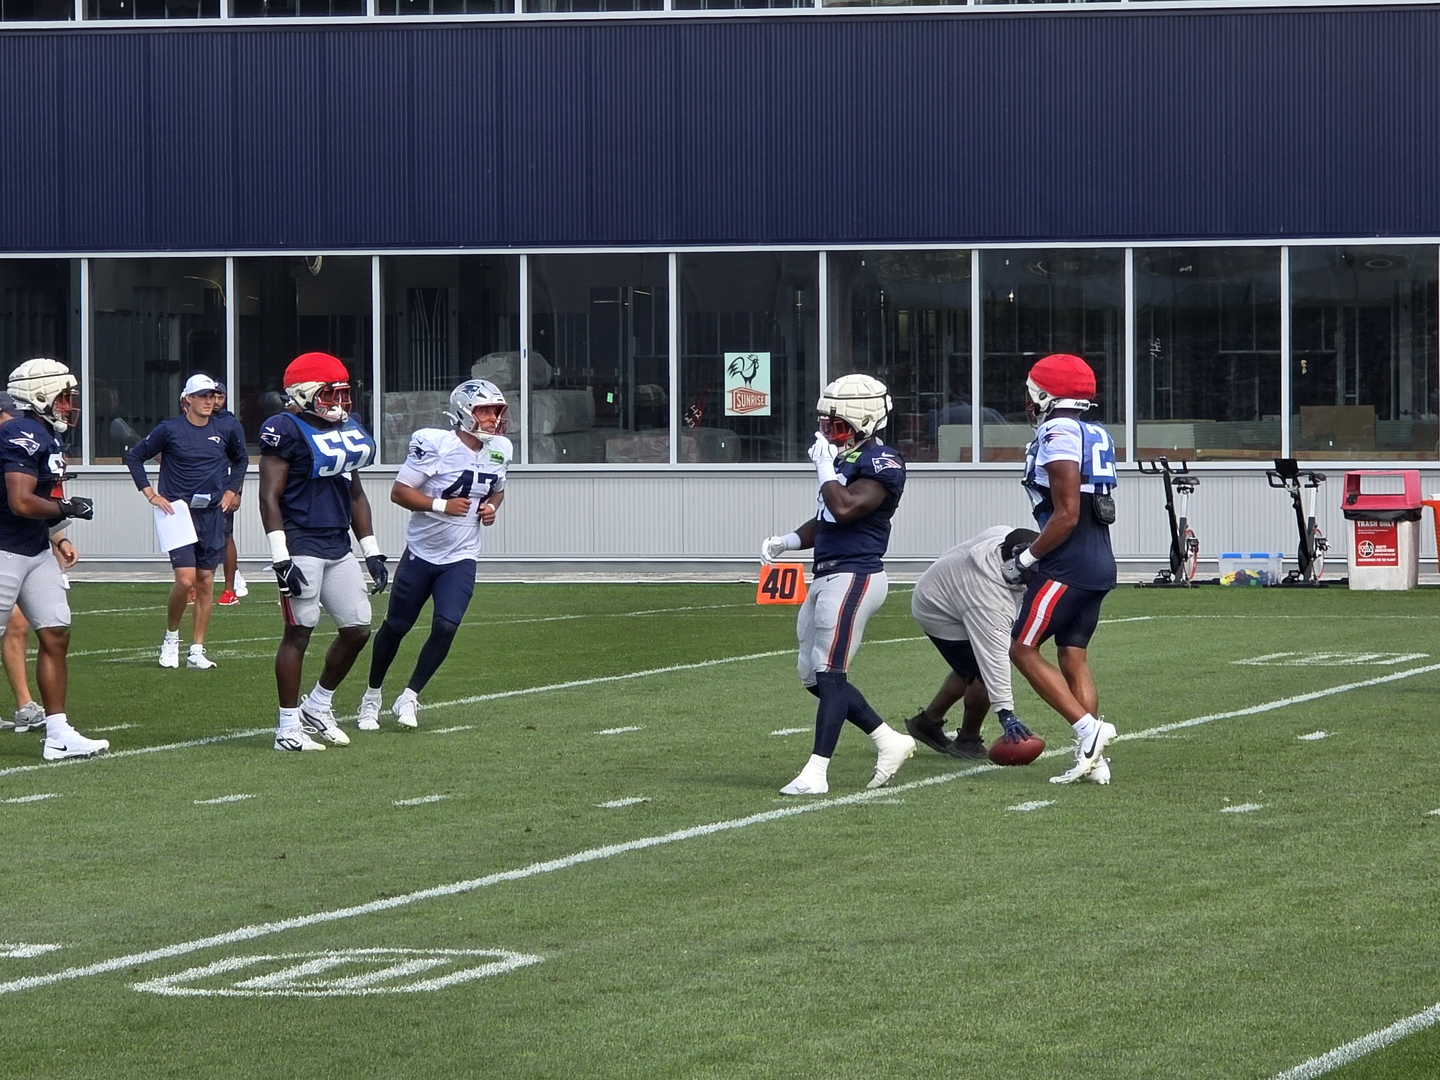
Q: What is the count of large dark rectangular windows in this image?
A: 10